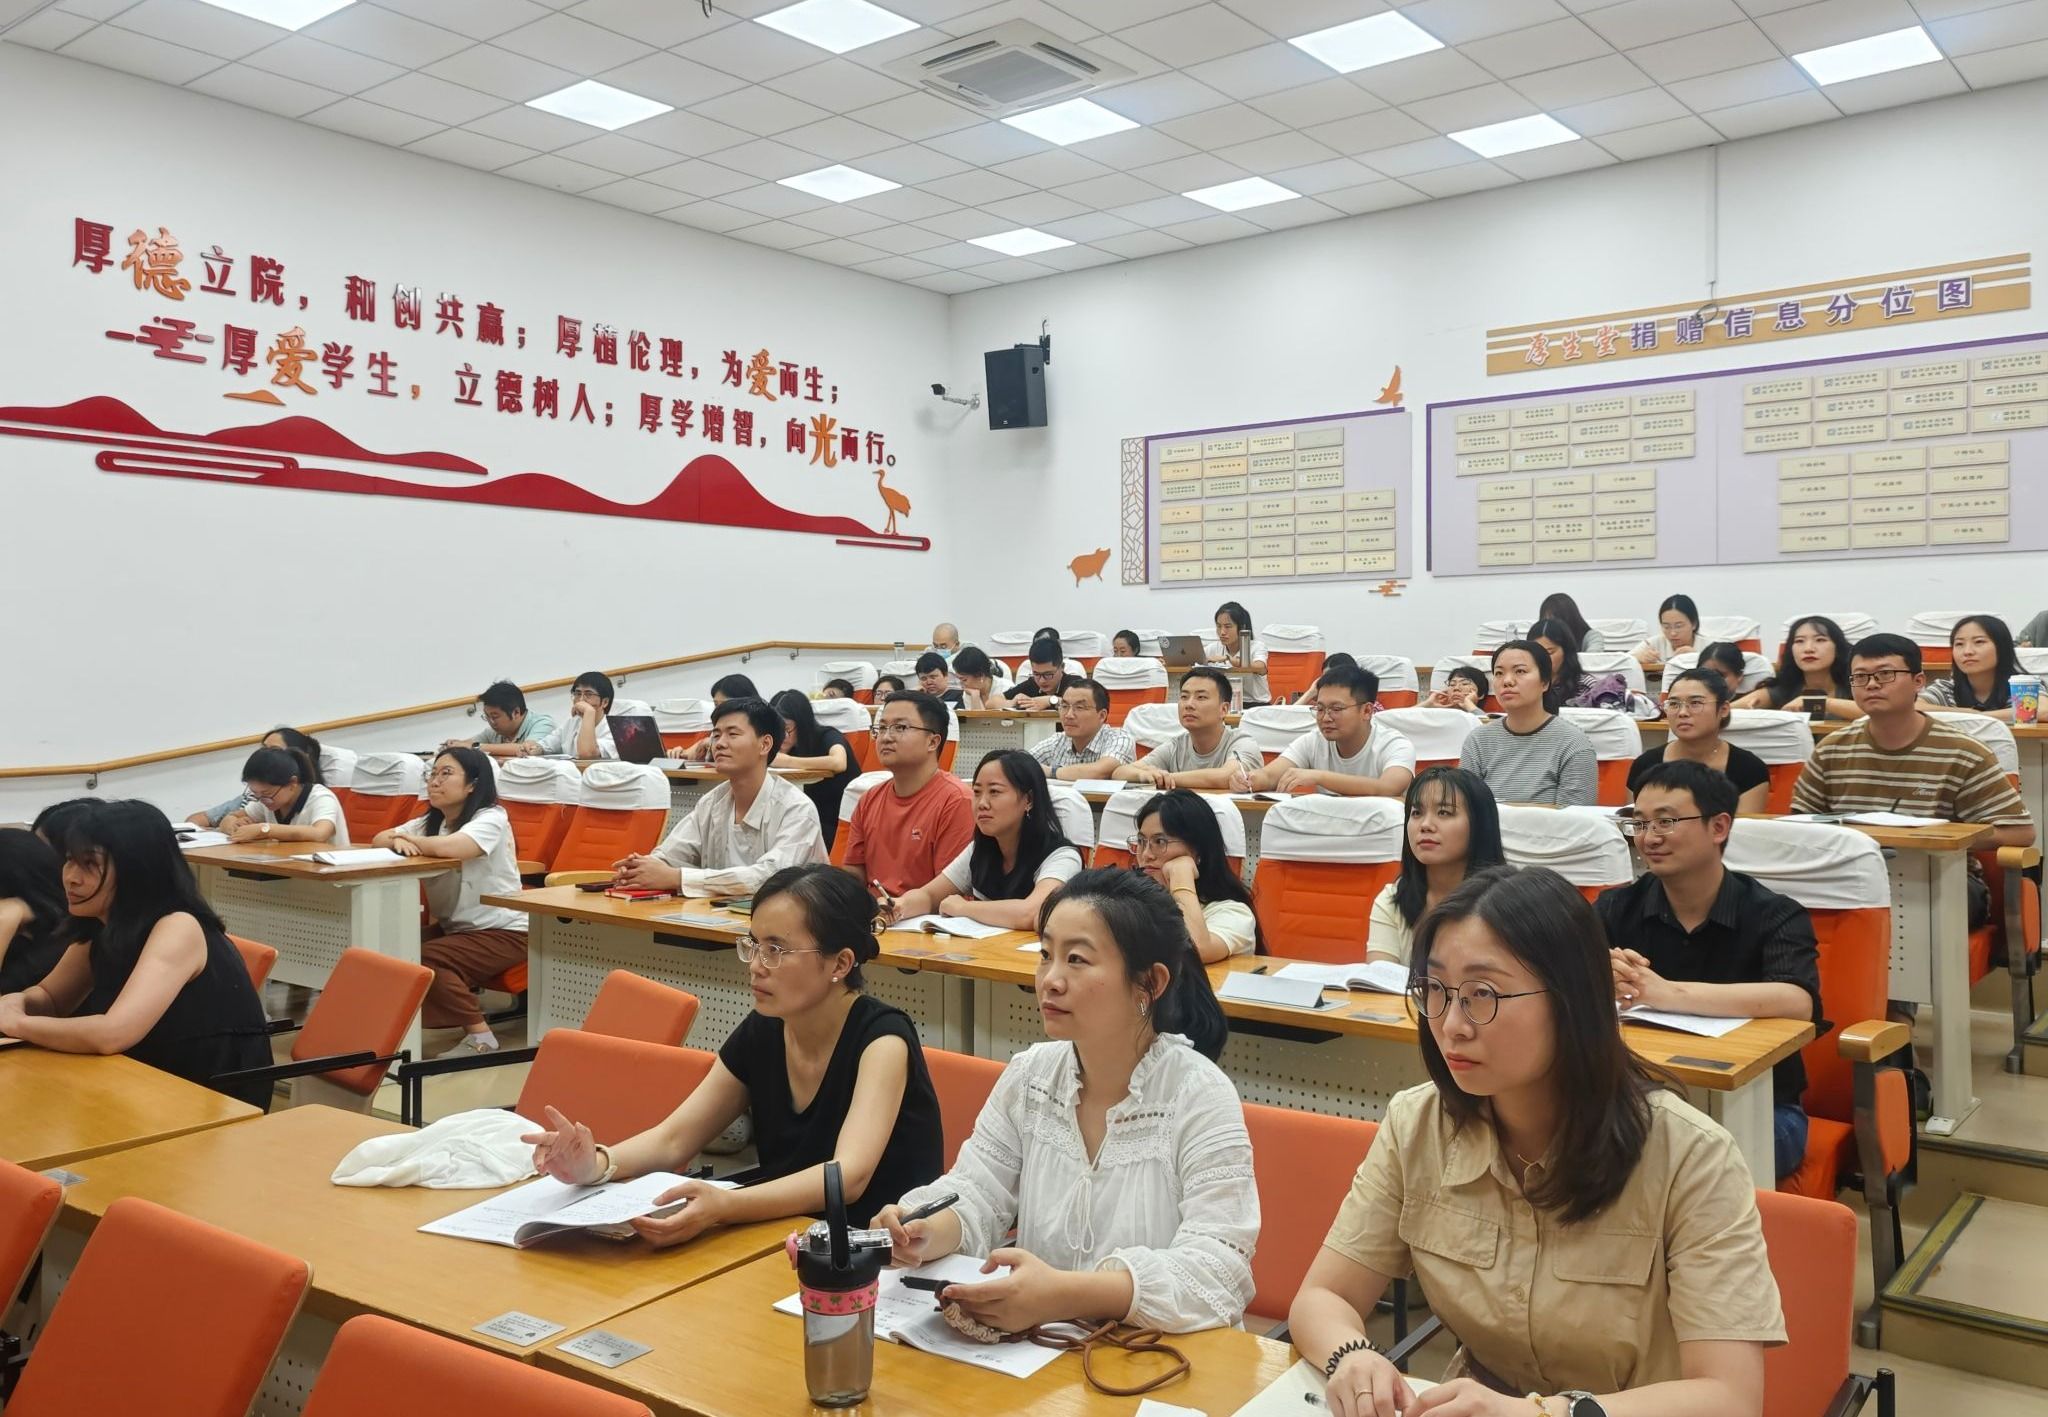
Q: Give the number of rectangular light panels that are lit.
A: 10